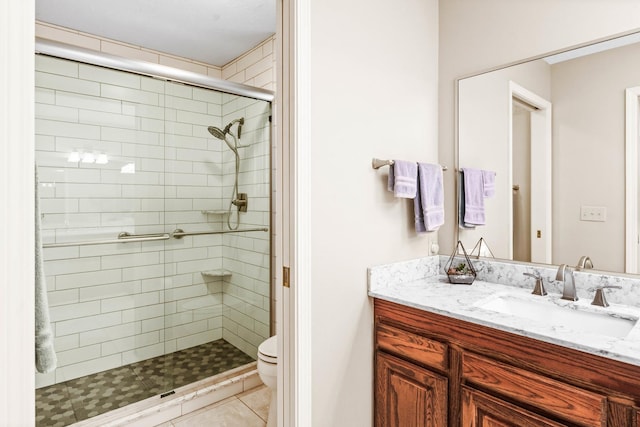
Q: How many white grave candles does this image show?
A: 0